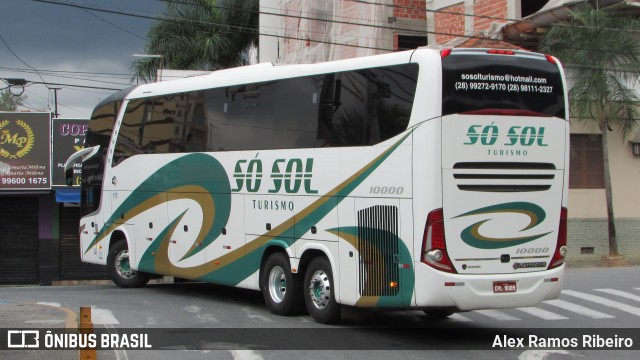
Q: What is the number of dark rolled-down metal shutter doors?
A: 2